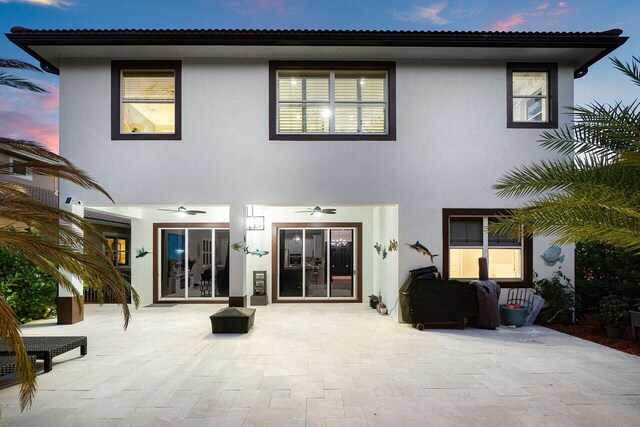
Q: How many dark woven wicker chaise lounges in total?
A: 2